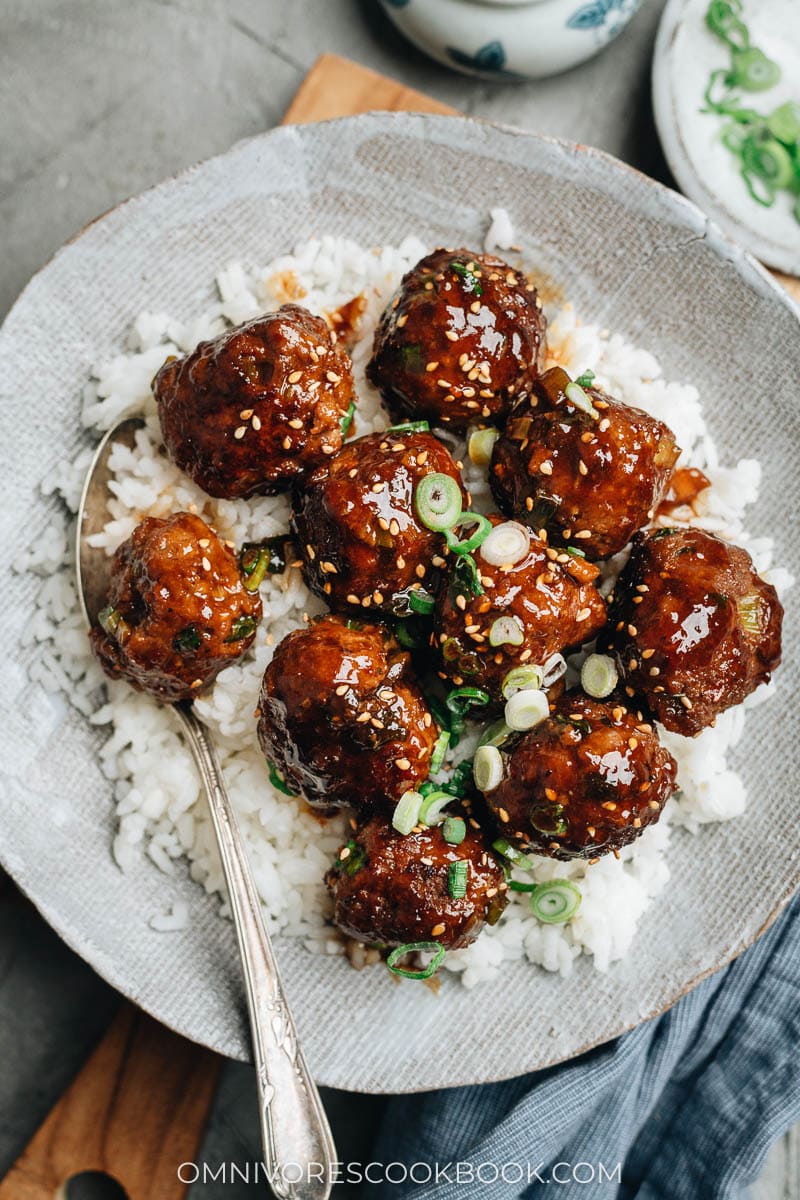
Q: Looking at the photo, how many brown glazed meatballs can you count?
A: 10